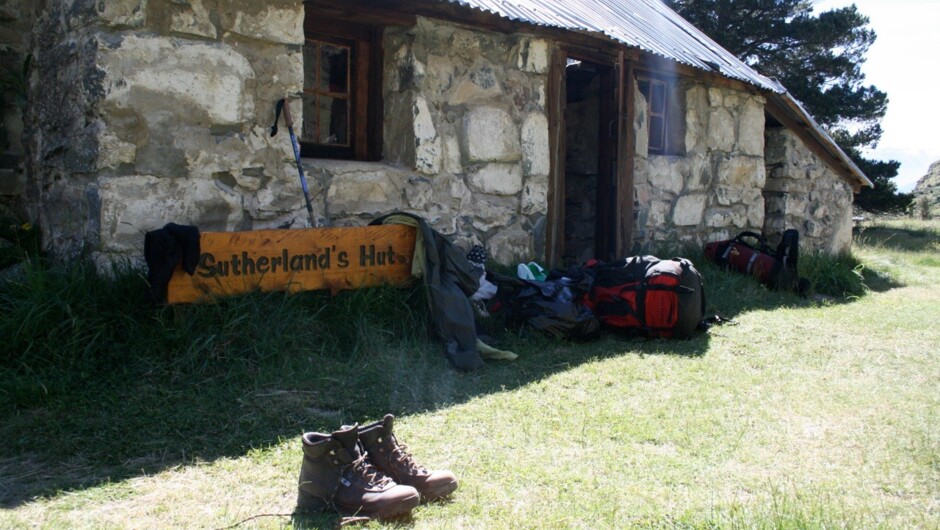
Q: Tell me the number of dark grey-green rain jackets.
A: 1